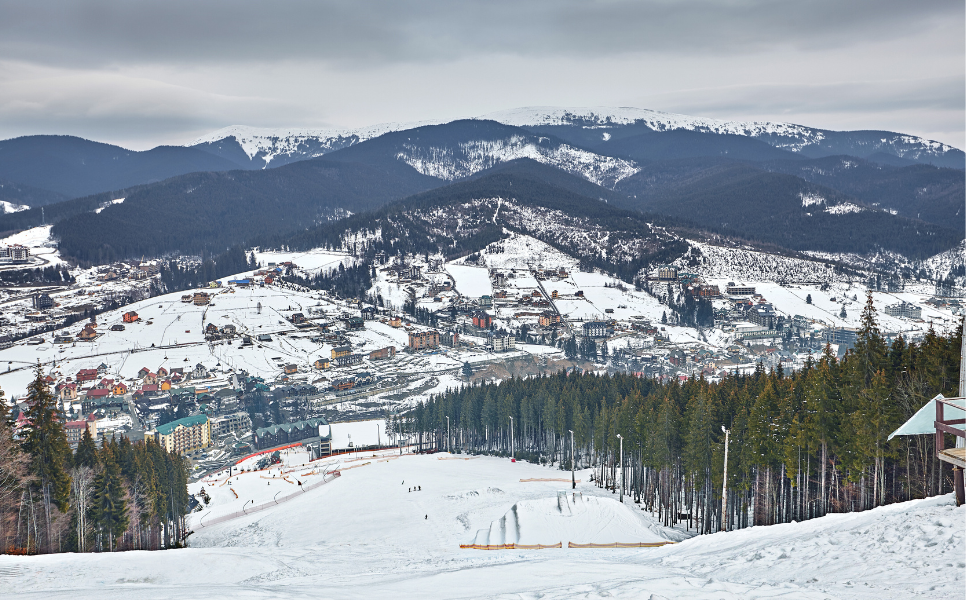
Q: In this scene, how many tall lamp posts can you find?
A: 5